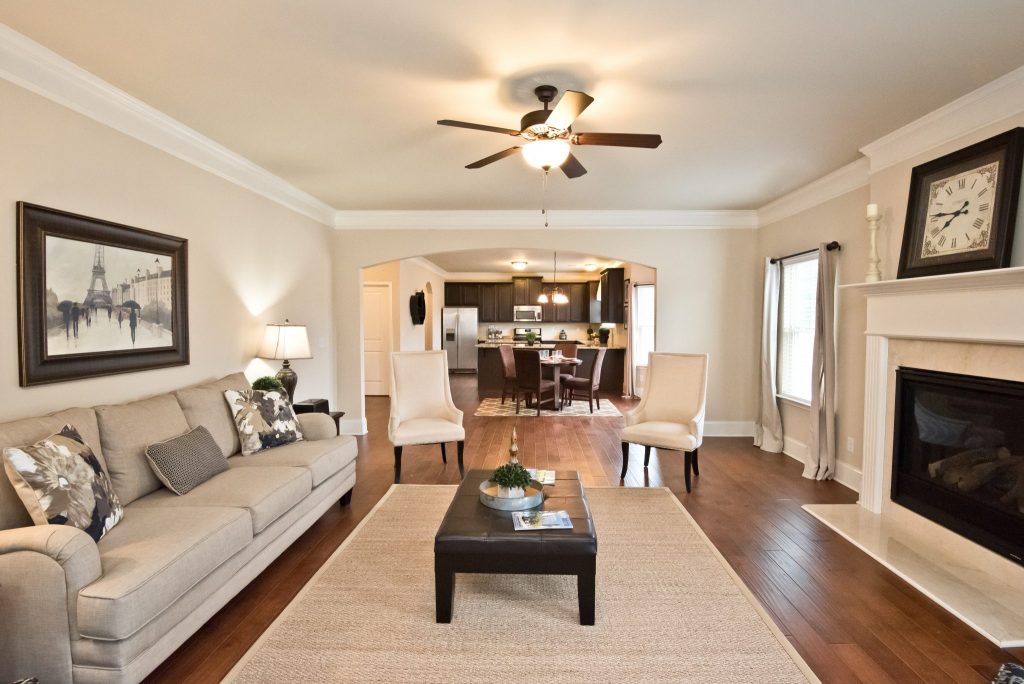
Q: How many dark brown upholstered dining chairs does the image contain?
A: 4